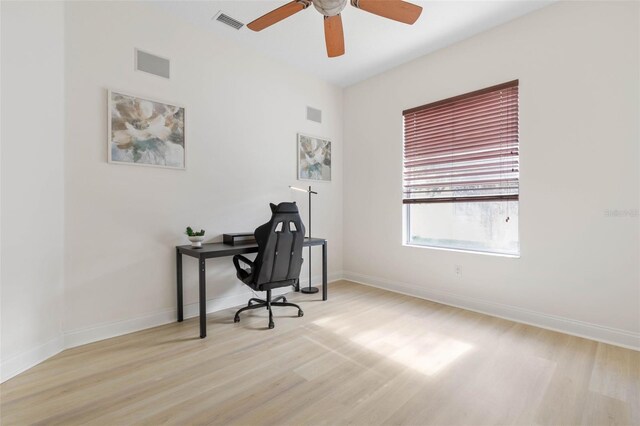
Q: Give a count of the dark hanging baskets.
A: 0